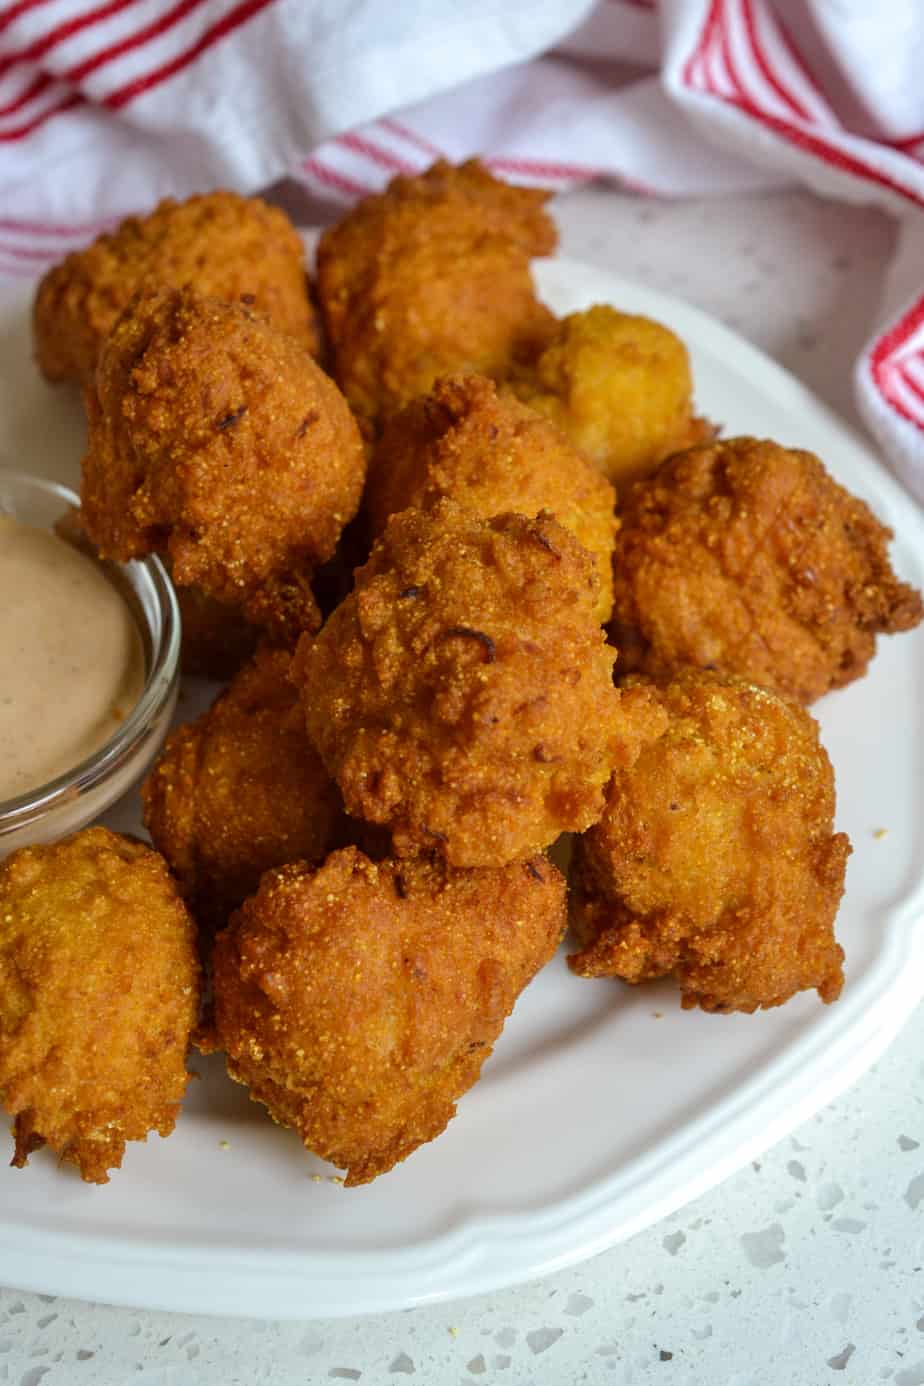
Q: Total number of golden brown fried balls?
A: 11